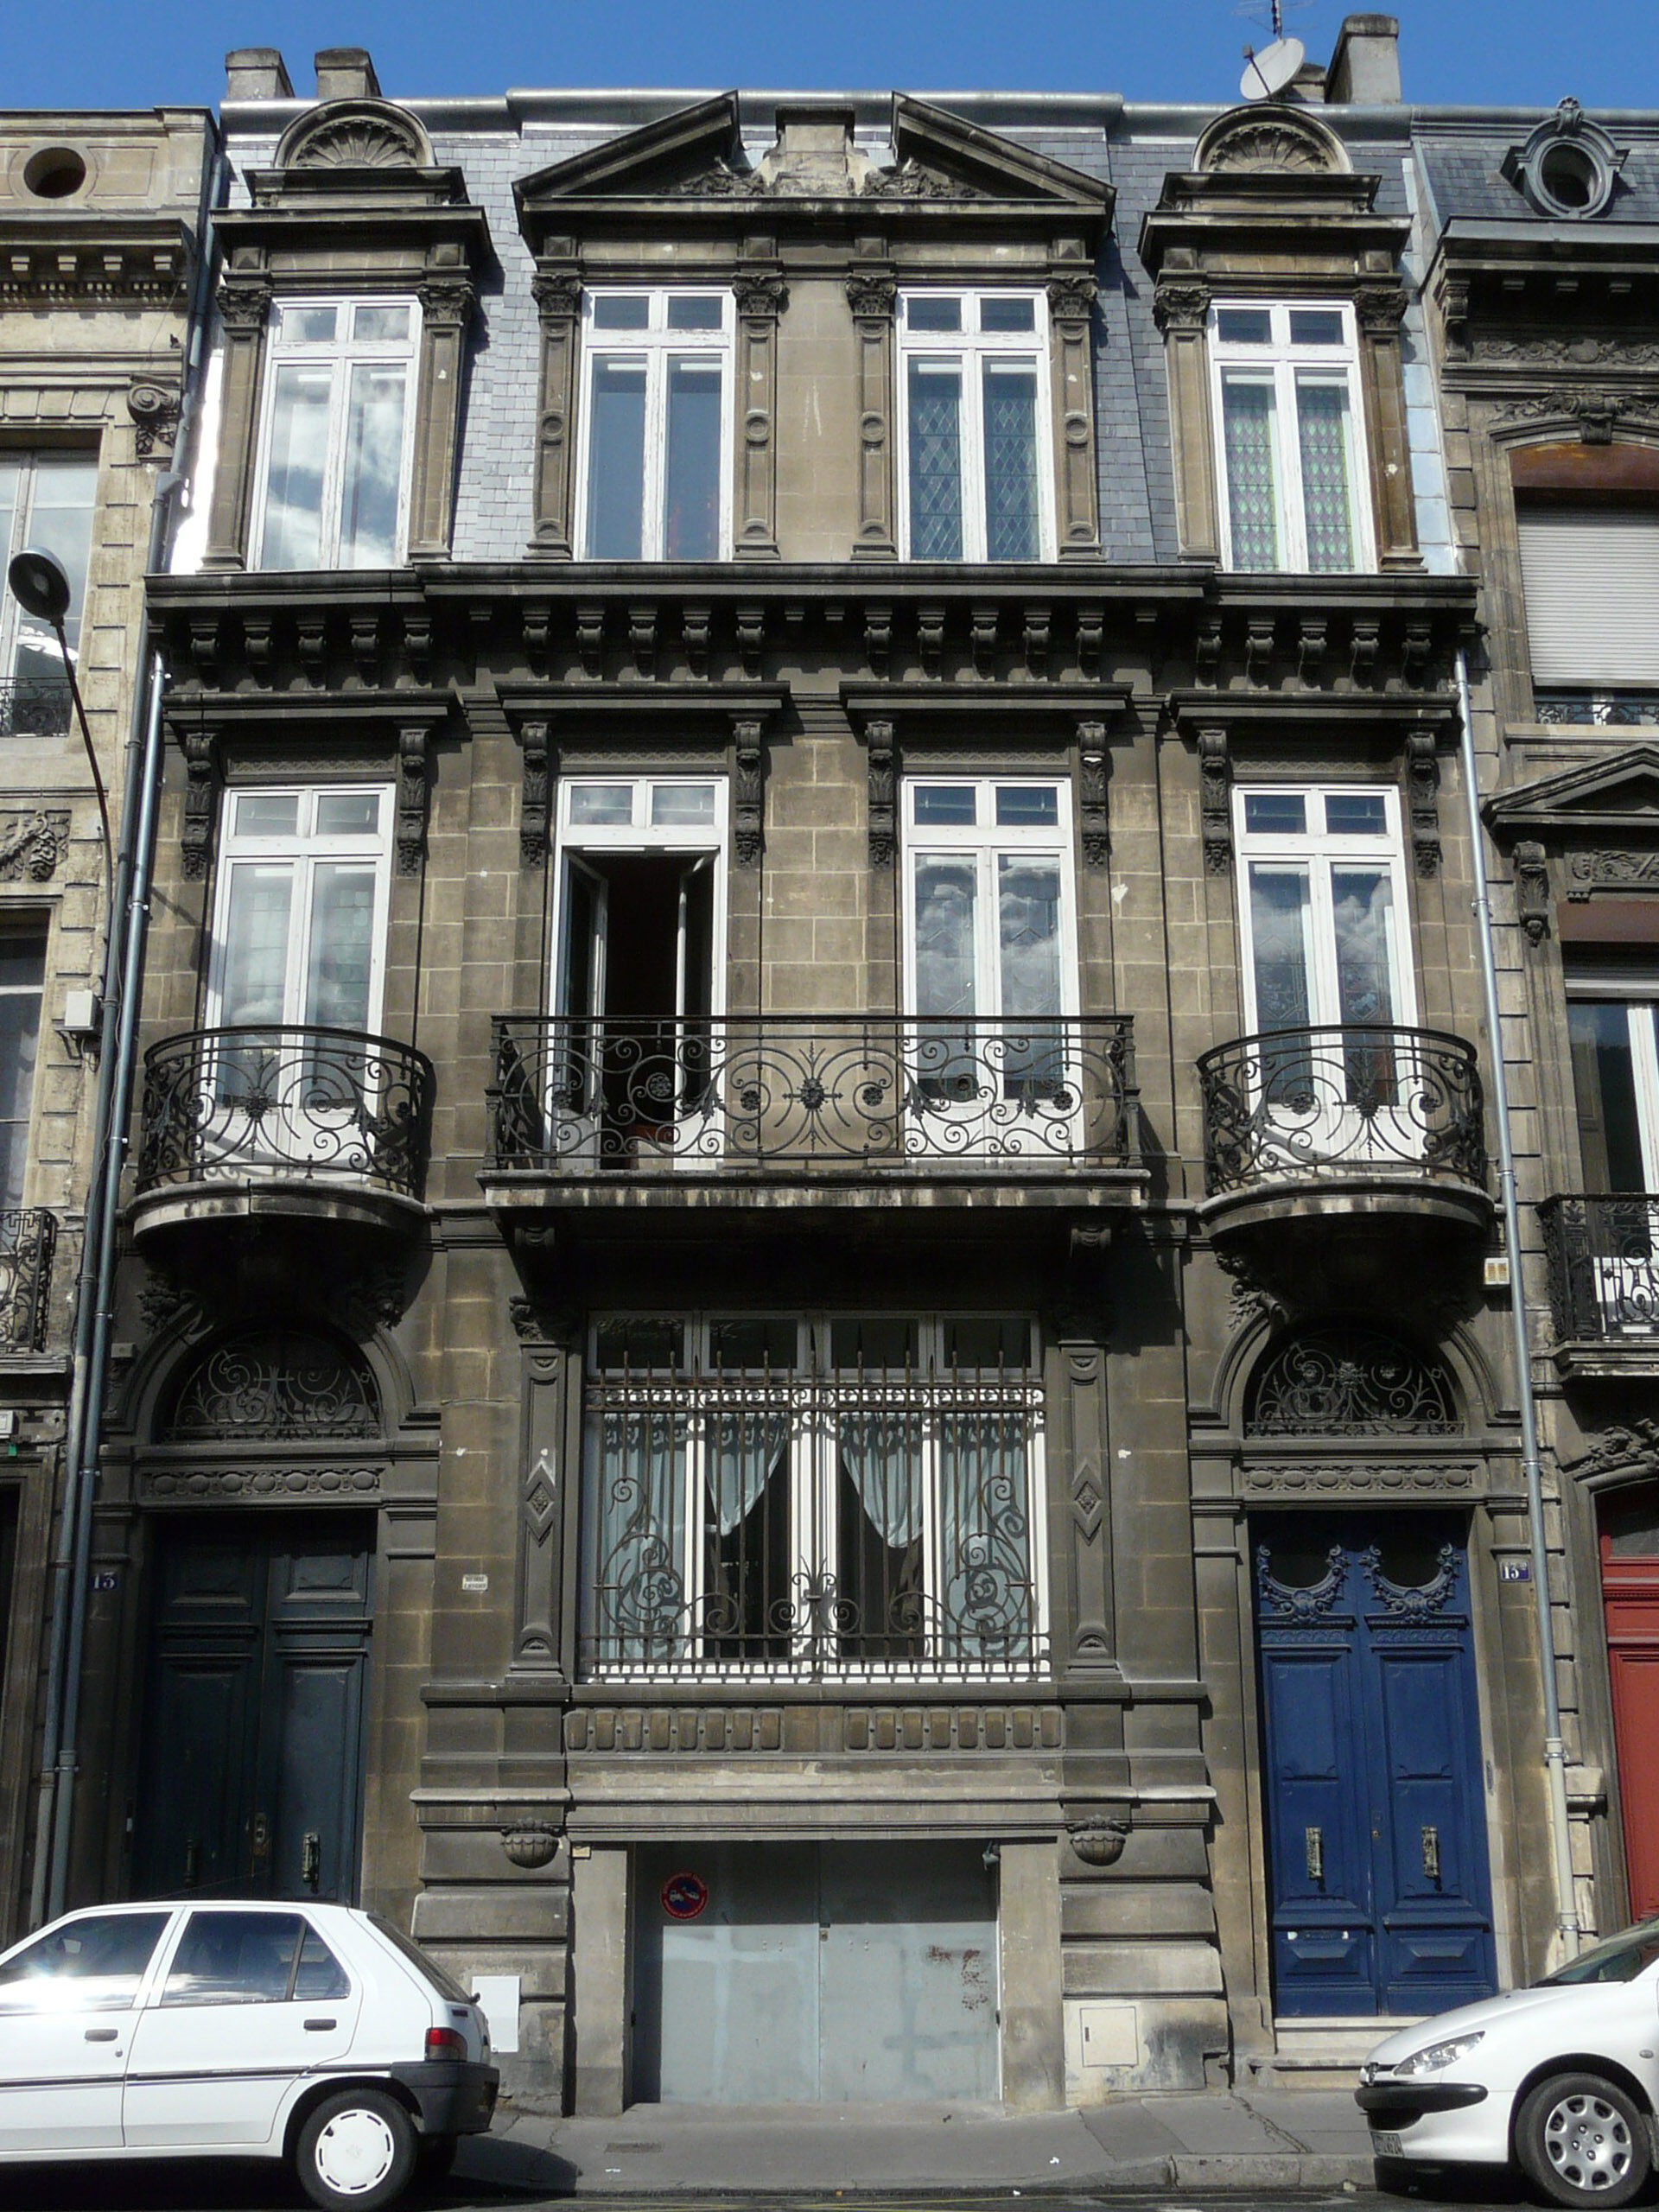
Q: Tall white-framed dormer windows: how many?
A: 4